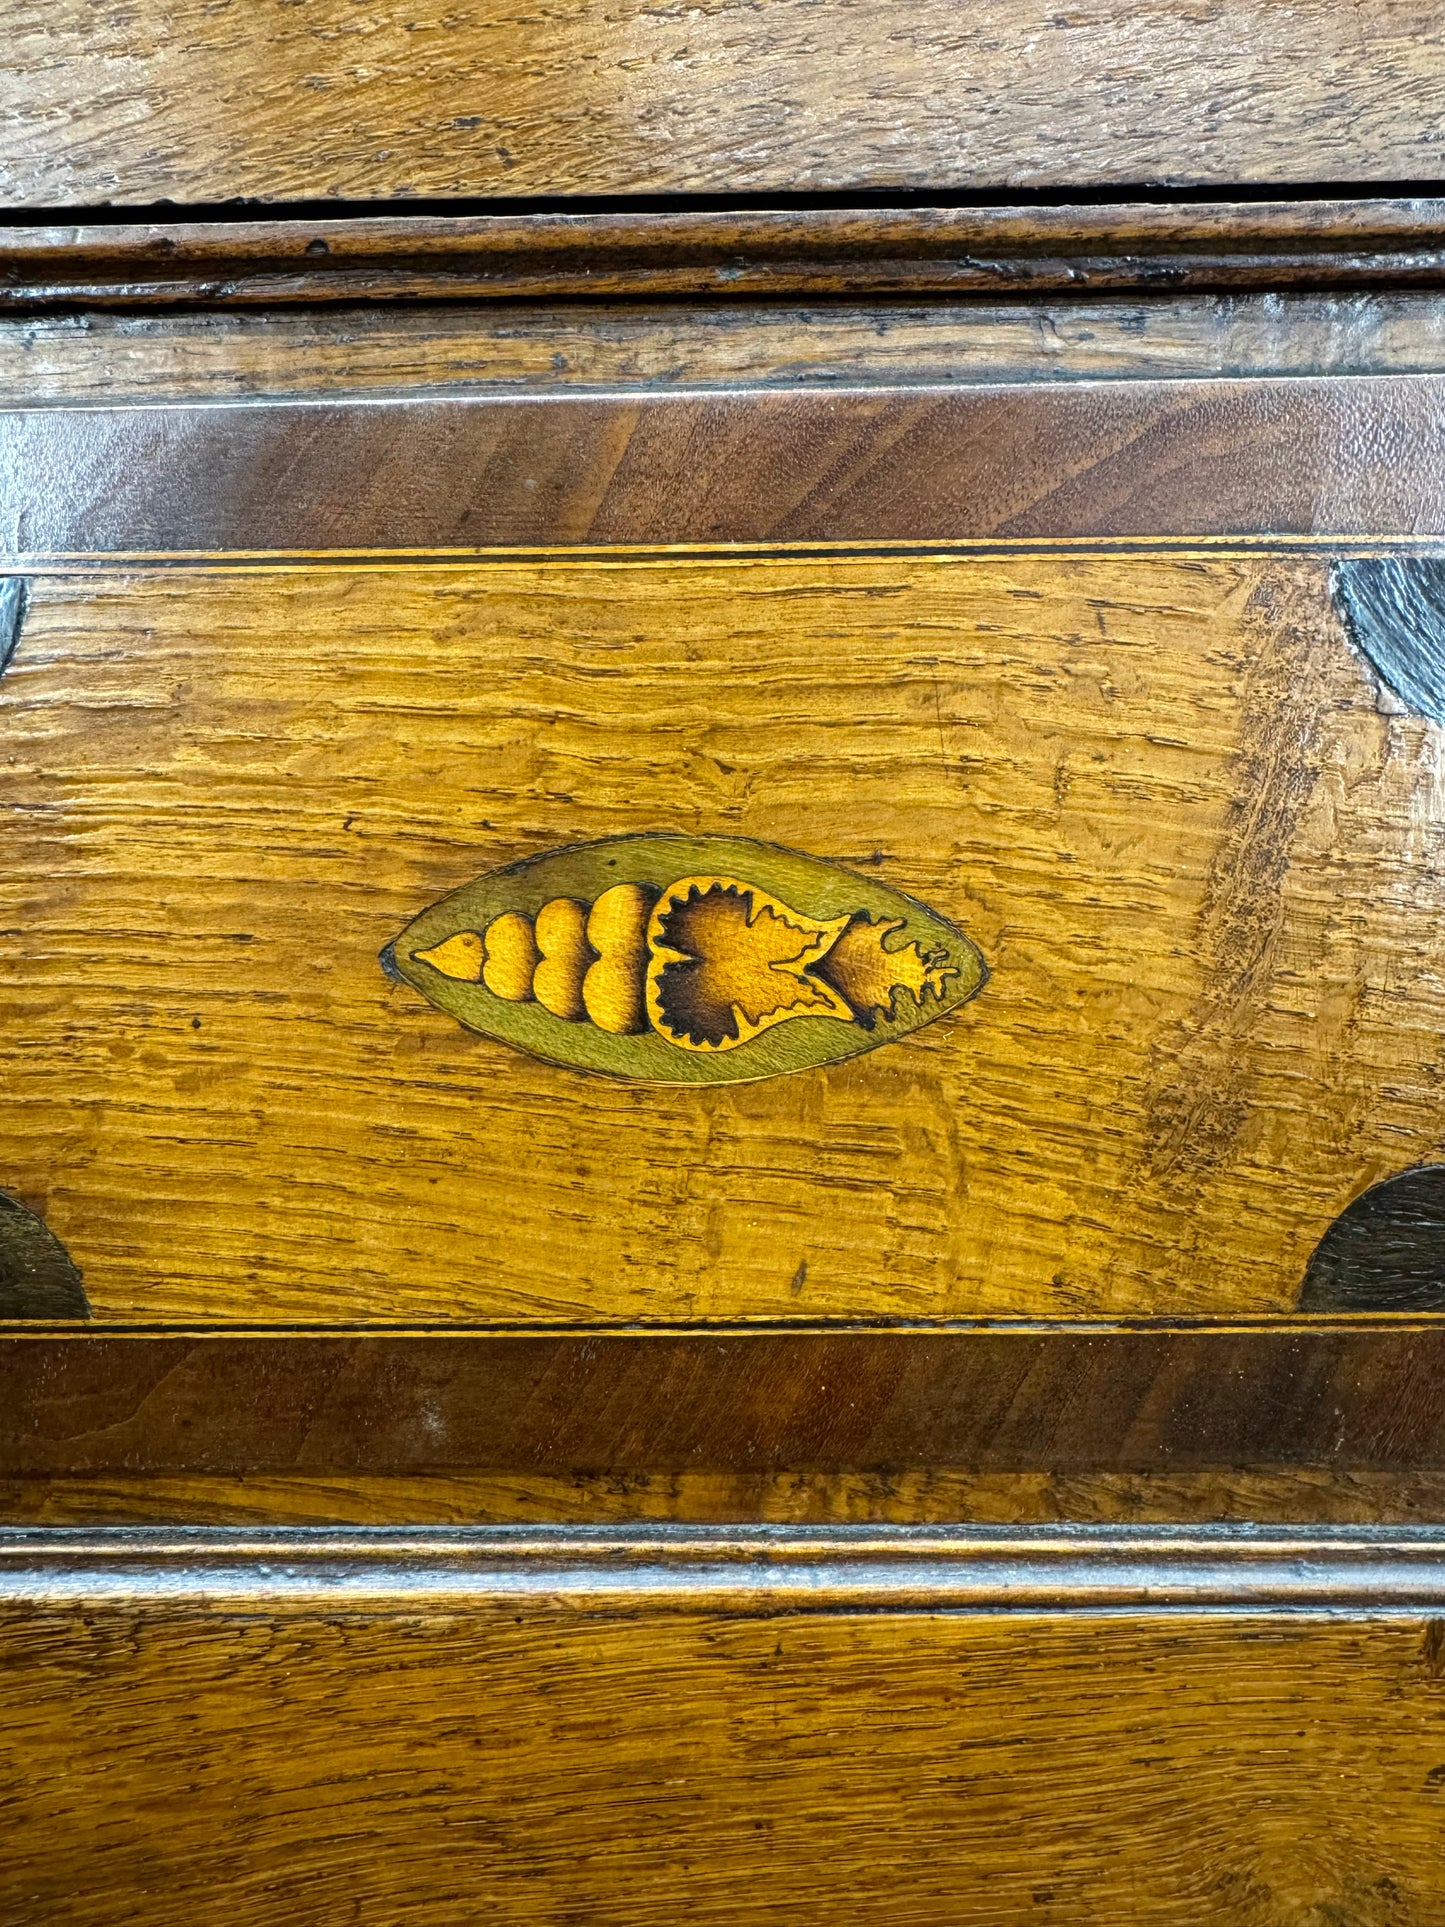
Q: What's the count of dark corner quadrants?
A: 4